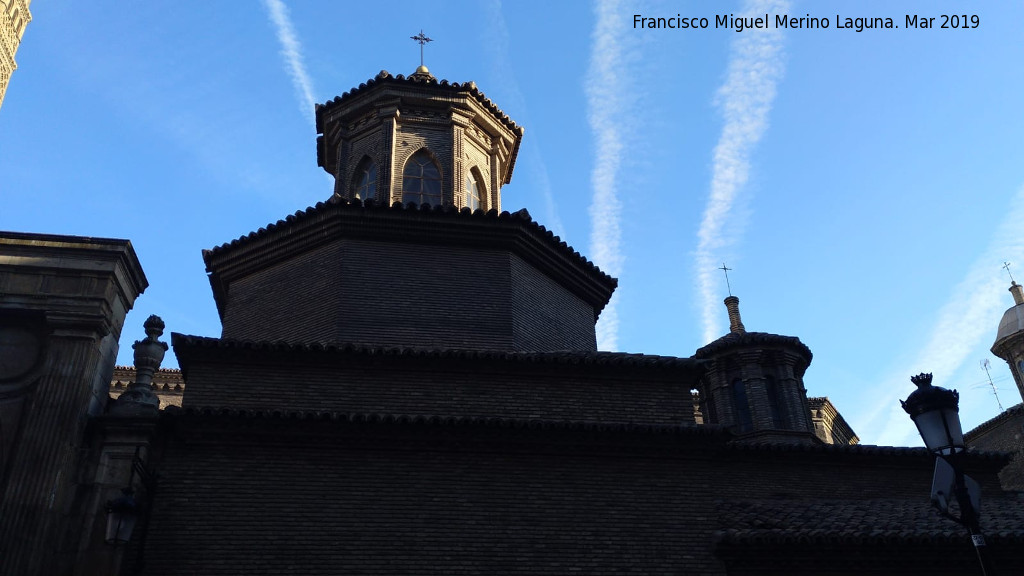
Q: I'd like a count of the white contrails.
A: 4